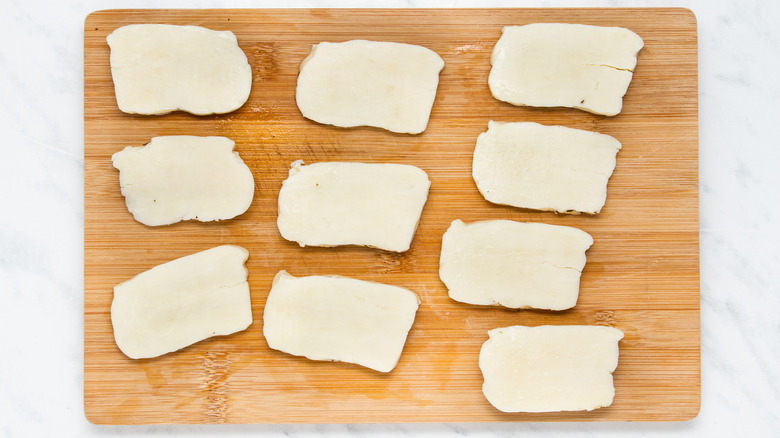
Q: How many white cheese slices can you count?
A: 10